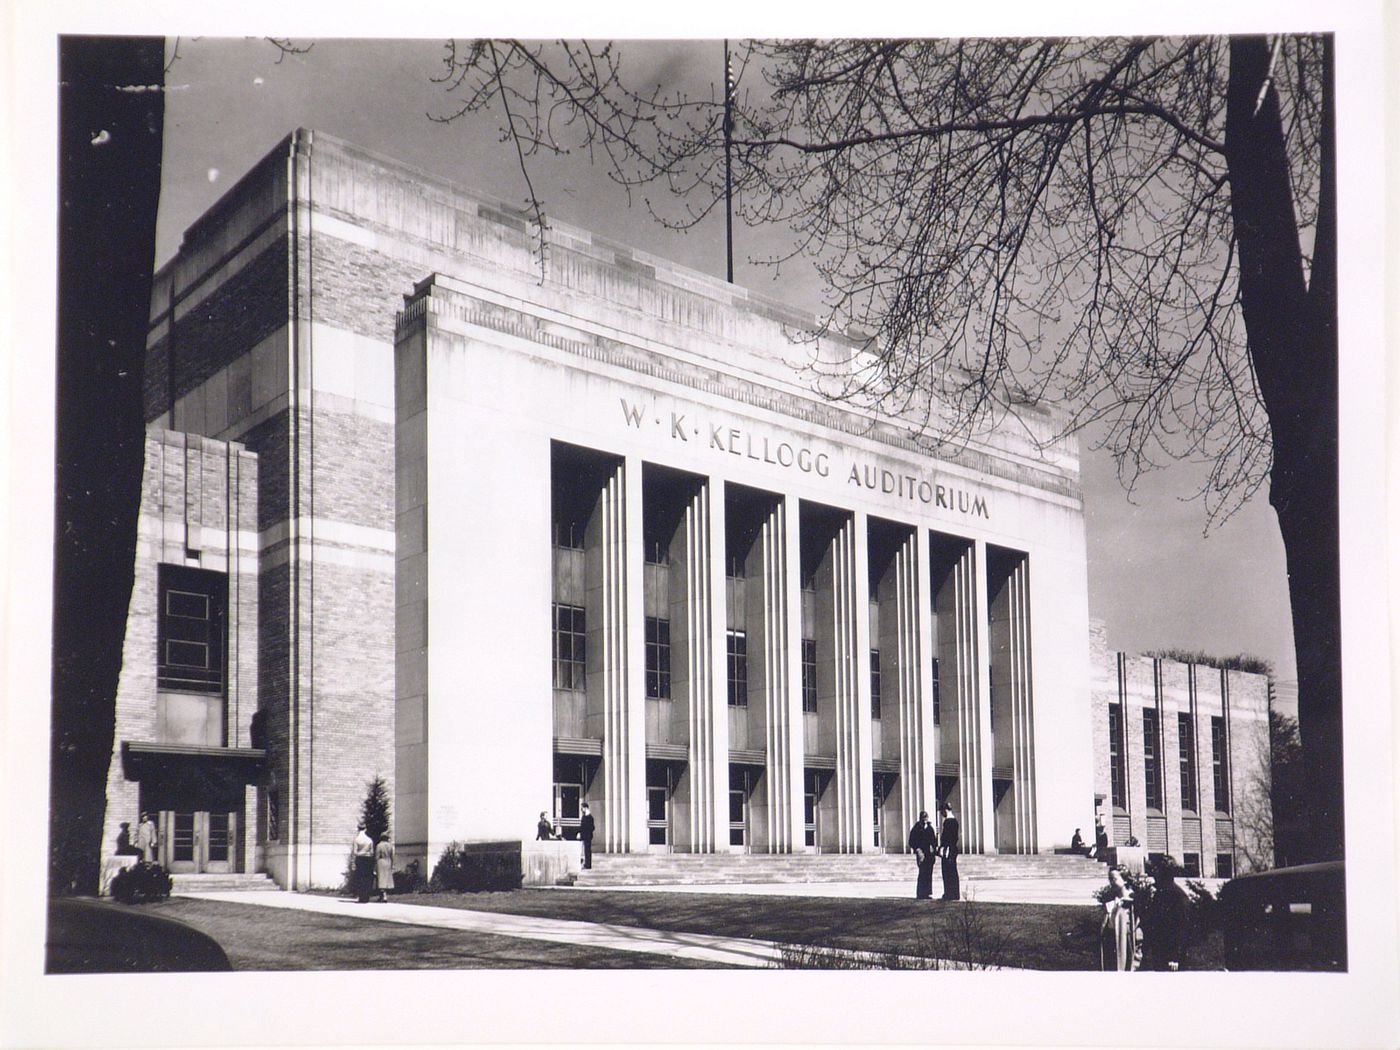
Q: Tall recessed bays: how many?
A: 7